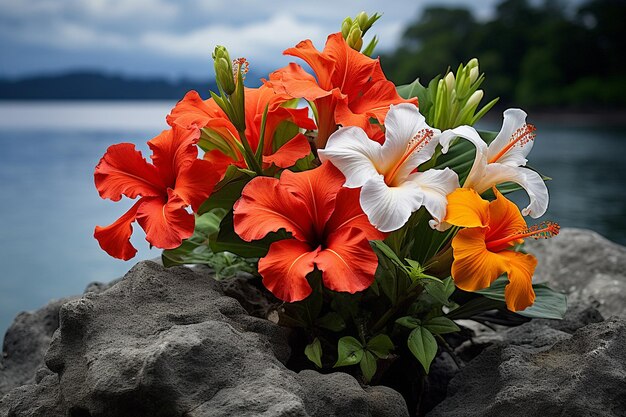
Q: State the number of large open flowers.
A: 7